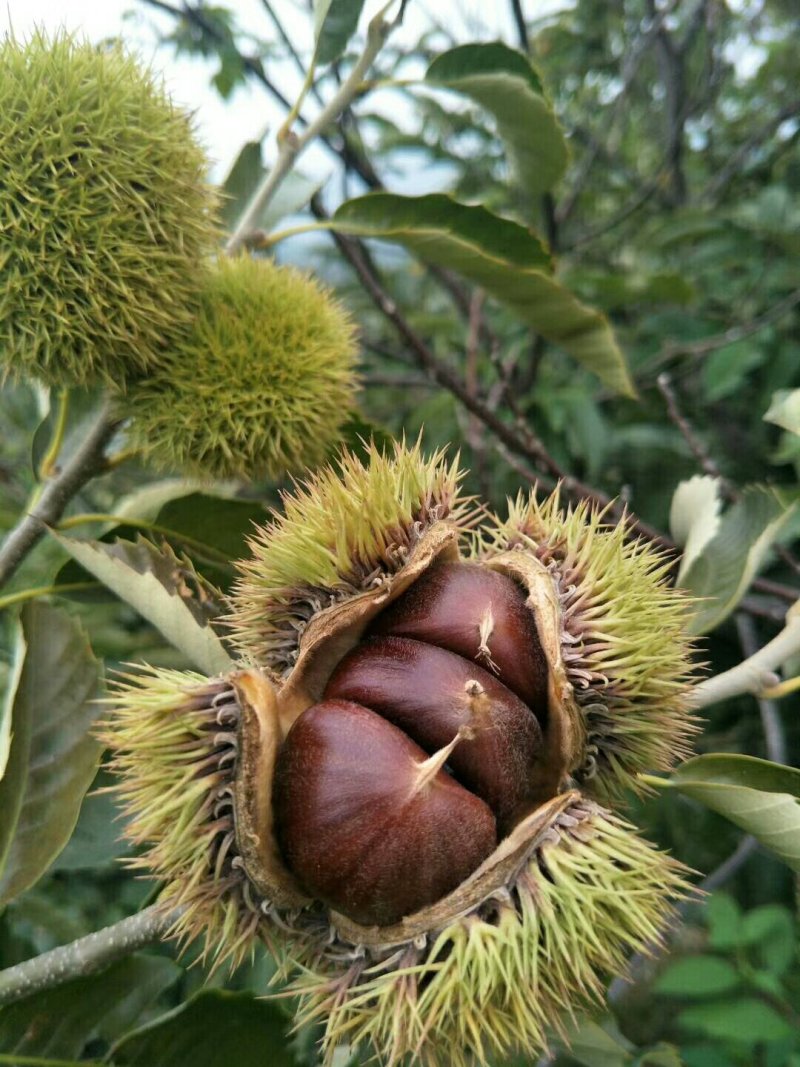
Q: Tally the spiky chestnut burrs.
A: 3